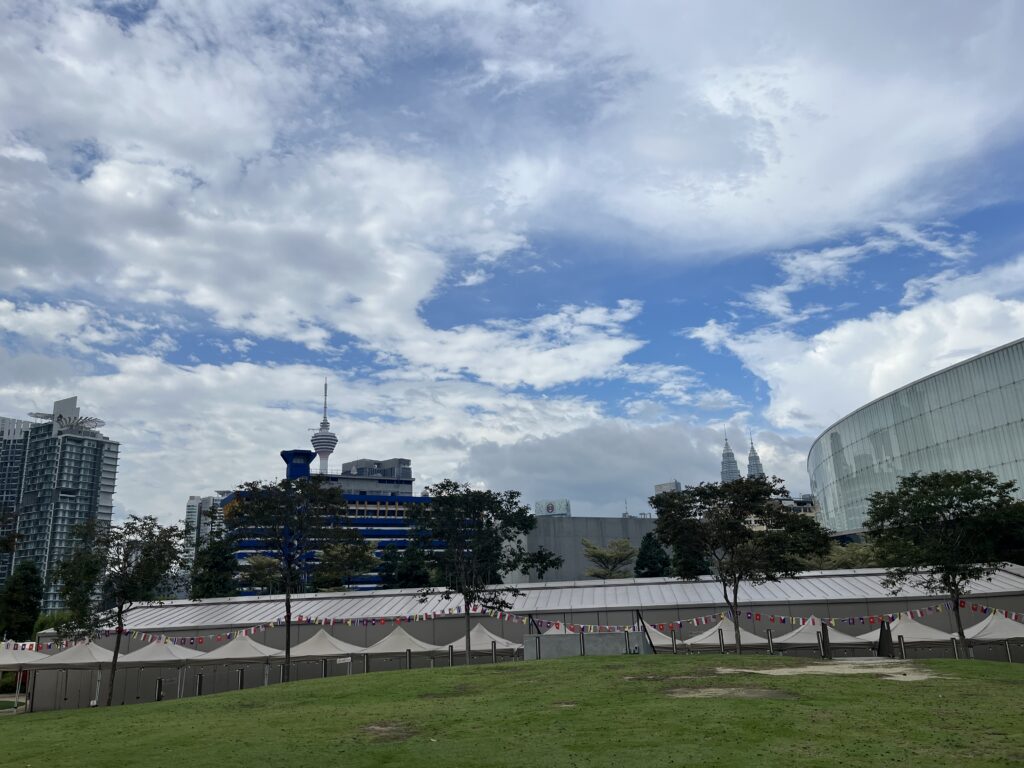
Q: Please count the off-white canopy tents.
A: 13